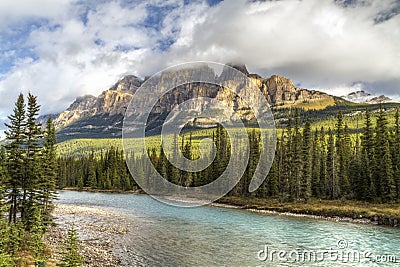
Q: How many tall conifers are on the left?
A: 3